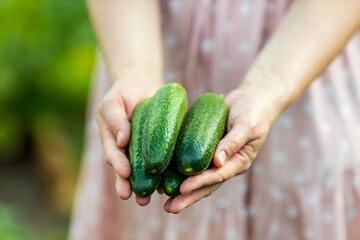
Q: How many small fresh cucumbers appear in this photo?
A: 4